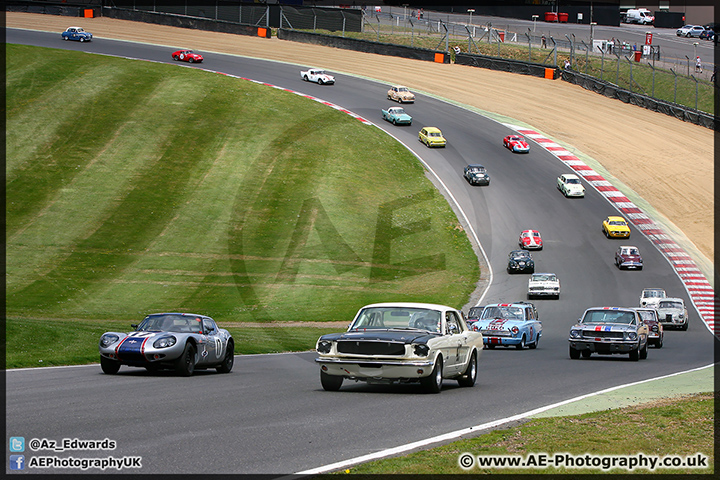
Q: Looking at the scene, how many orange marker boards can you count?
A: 4